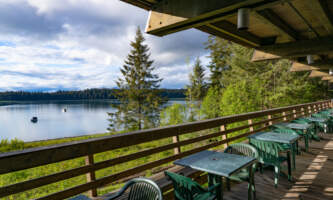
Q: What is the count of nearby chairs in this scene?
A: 4